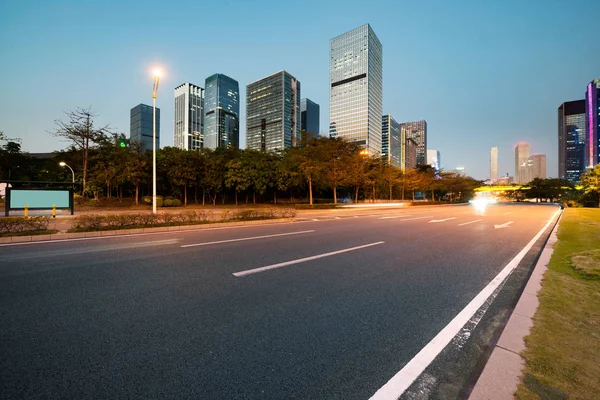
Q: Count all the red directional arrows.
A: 0